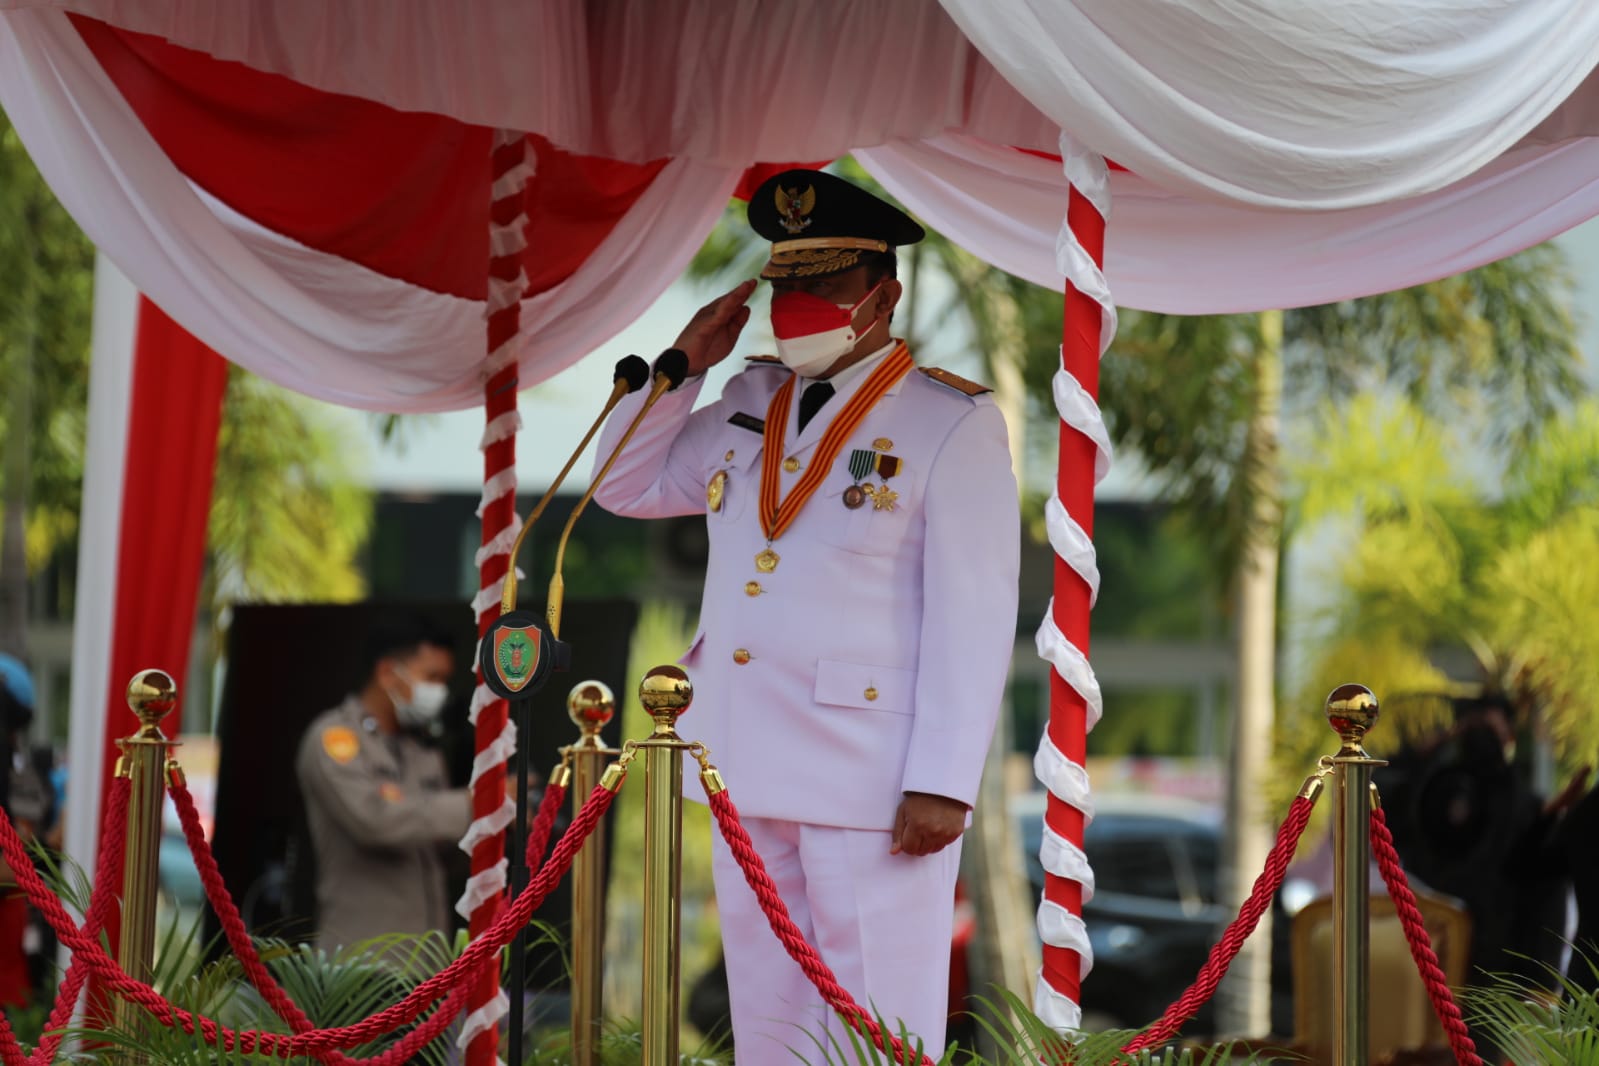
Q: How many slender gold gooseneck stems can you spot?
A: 2